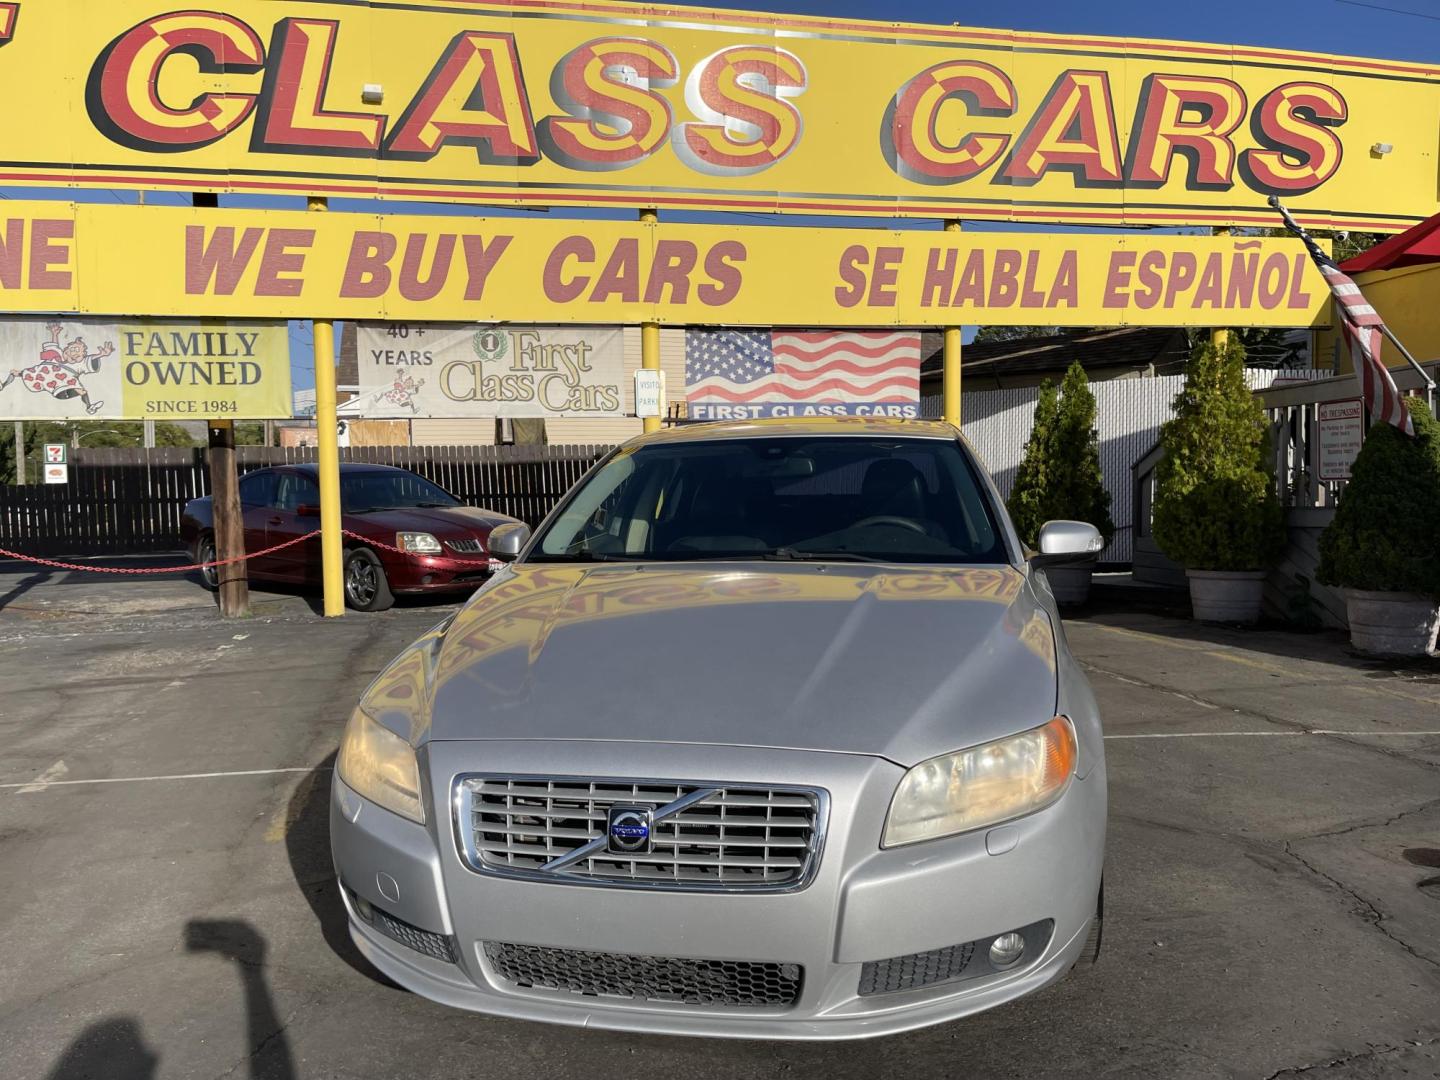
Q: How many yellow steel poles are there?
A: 4